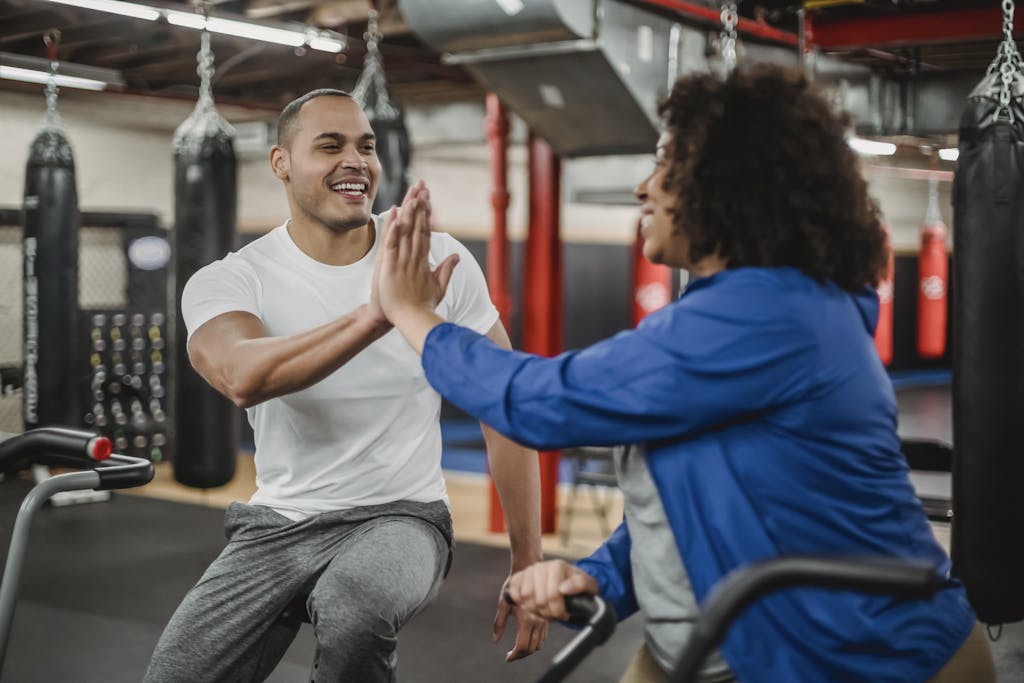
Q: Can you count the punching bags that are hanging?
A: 7